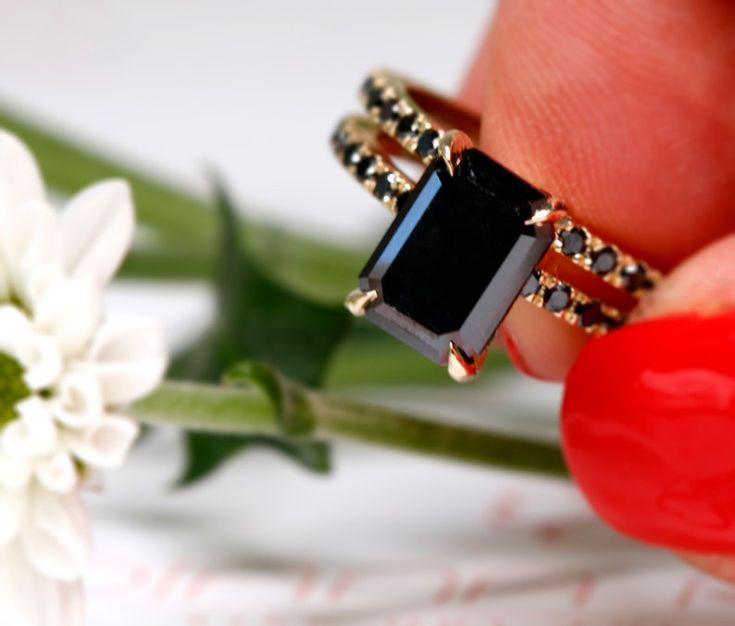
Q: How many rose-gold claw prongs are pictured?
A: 4